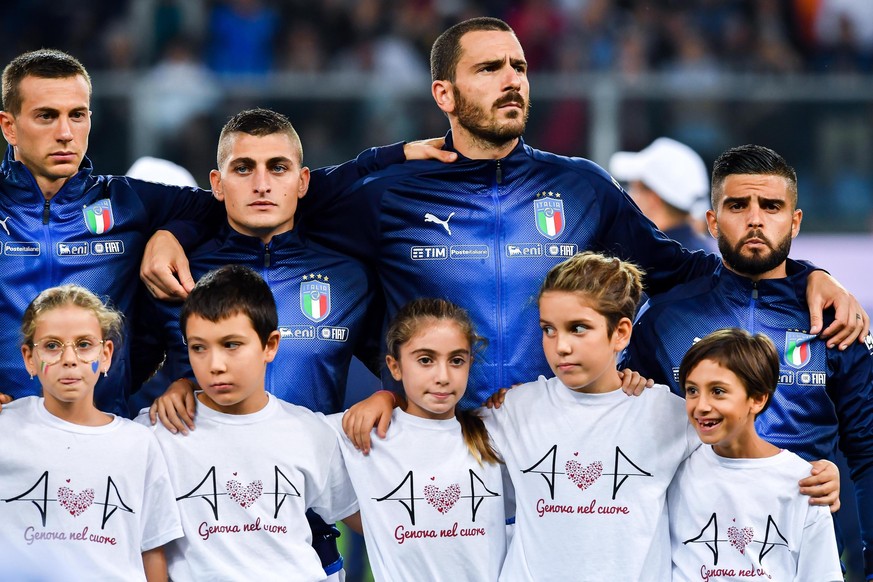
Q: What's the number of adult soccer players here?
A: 4